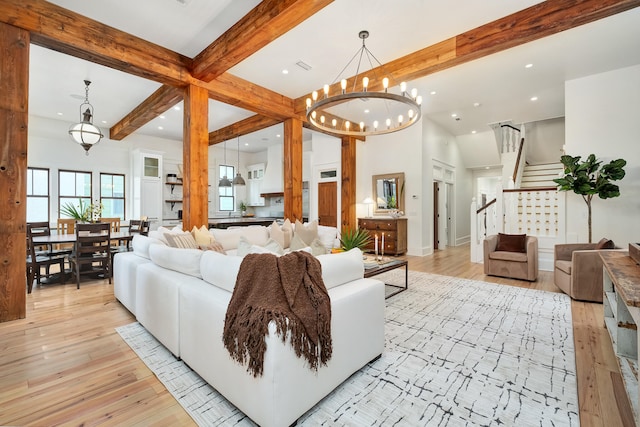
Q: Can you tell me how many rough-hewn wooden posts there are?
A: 4